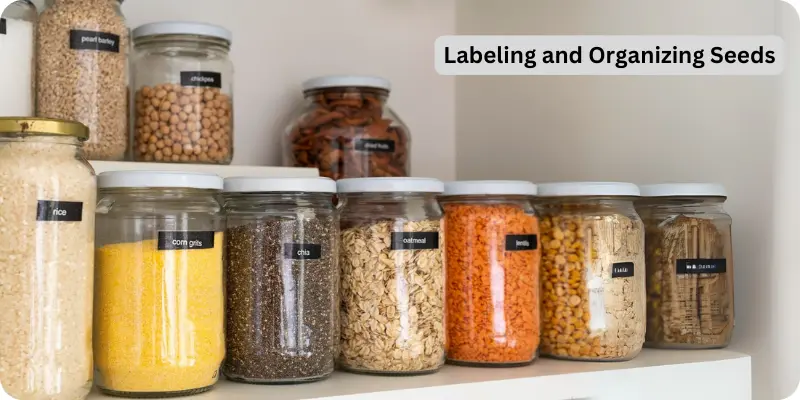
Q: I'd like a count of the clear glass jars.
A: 11